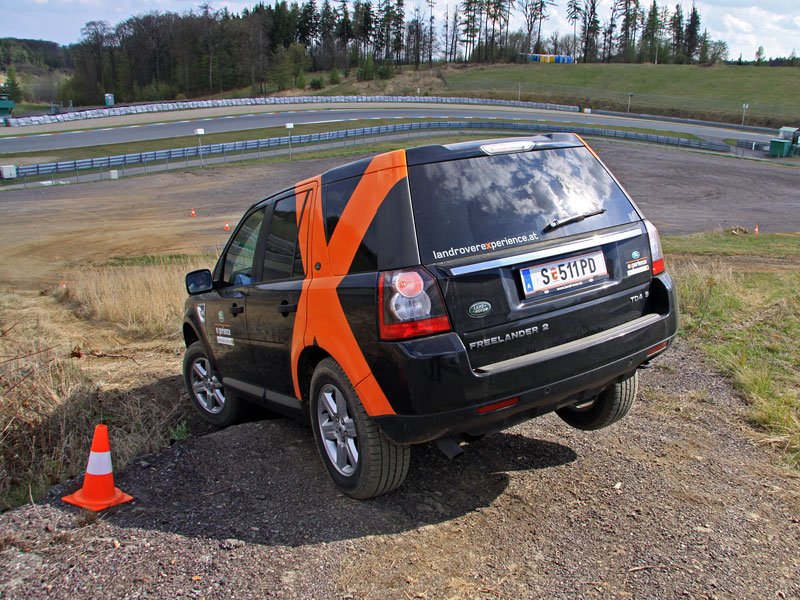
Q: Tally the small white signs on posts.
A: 2